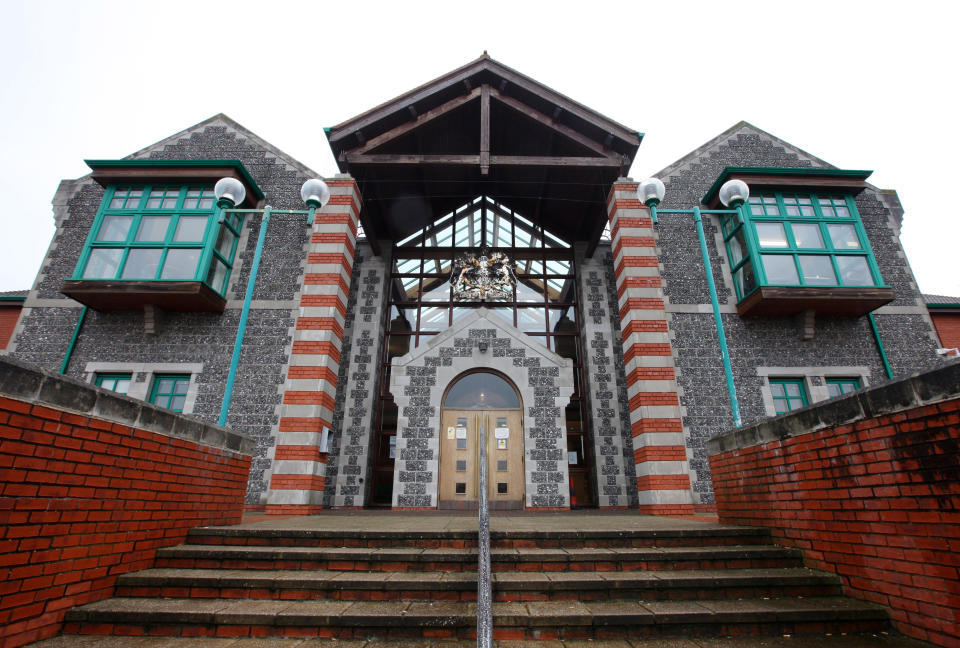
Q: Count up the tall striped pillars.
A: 2